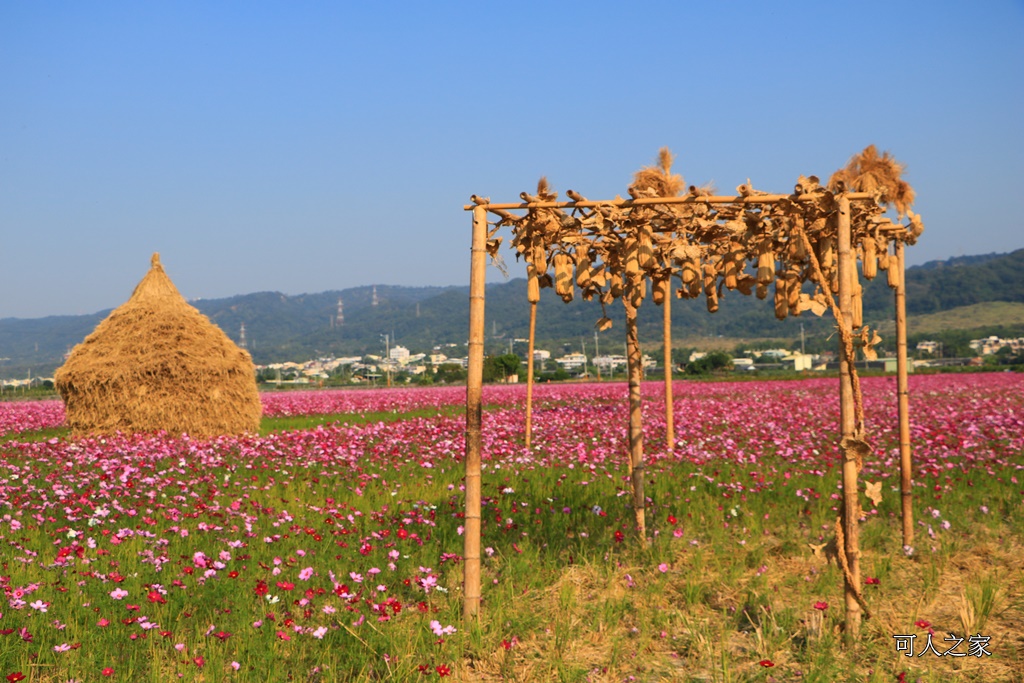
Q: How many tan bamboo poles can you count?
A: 6